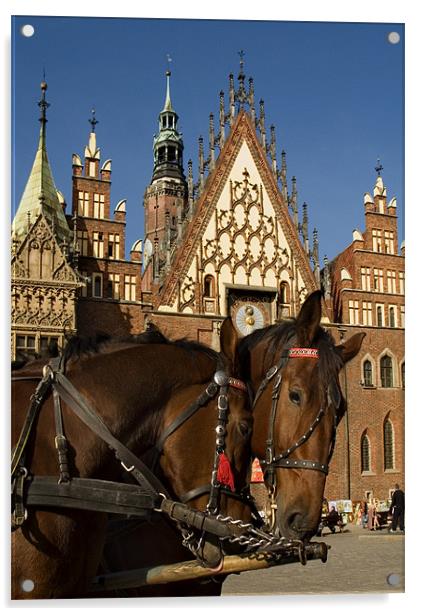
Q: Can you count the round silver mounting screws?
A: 4